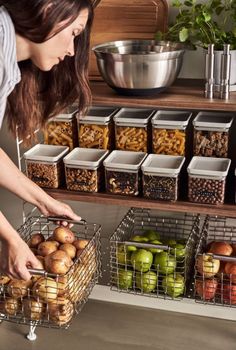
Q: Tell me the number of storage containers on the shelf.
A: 10